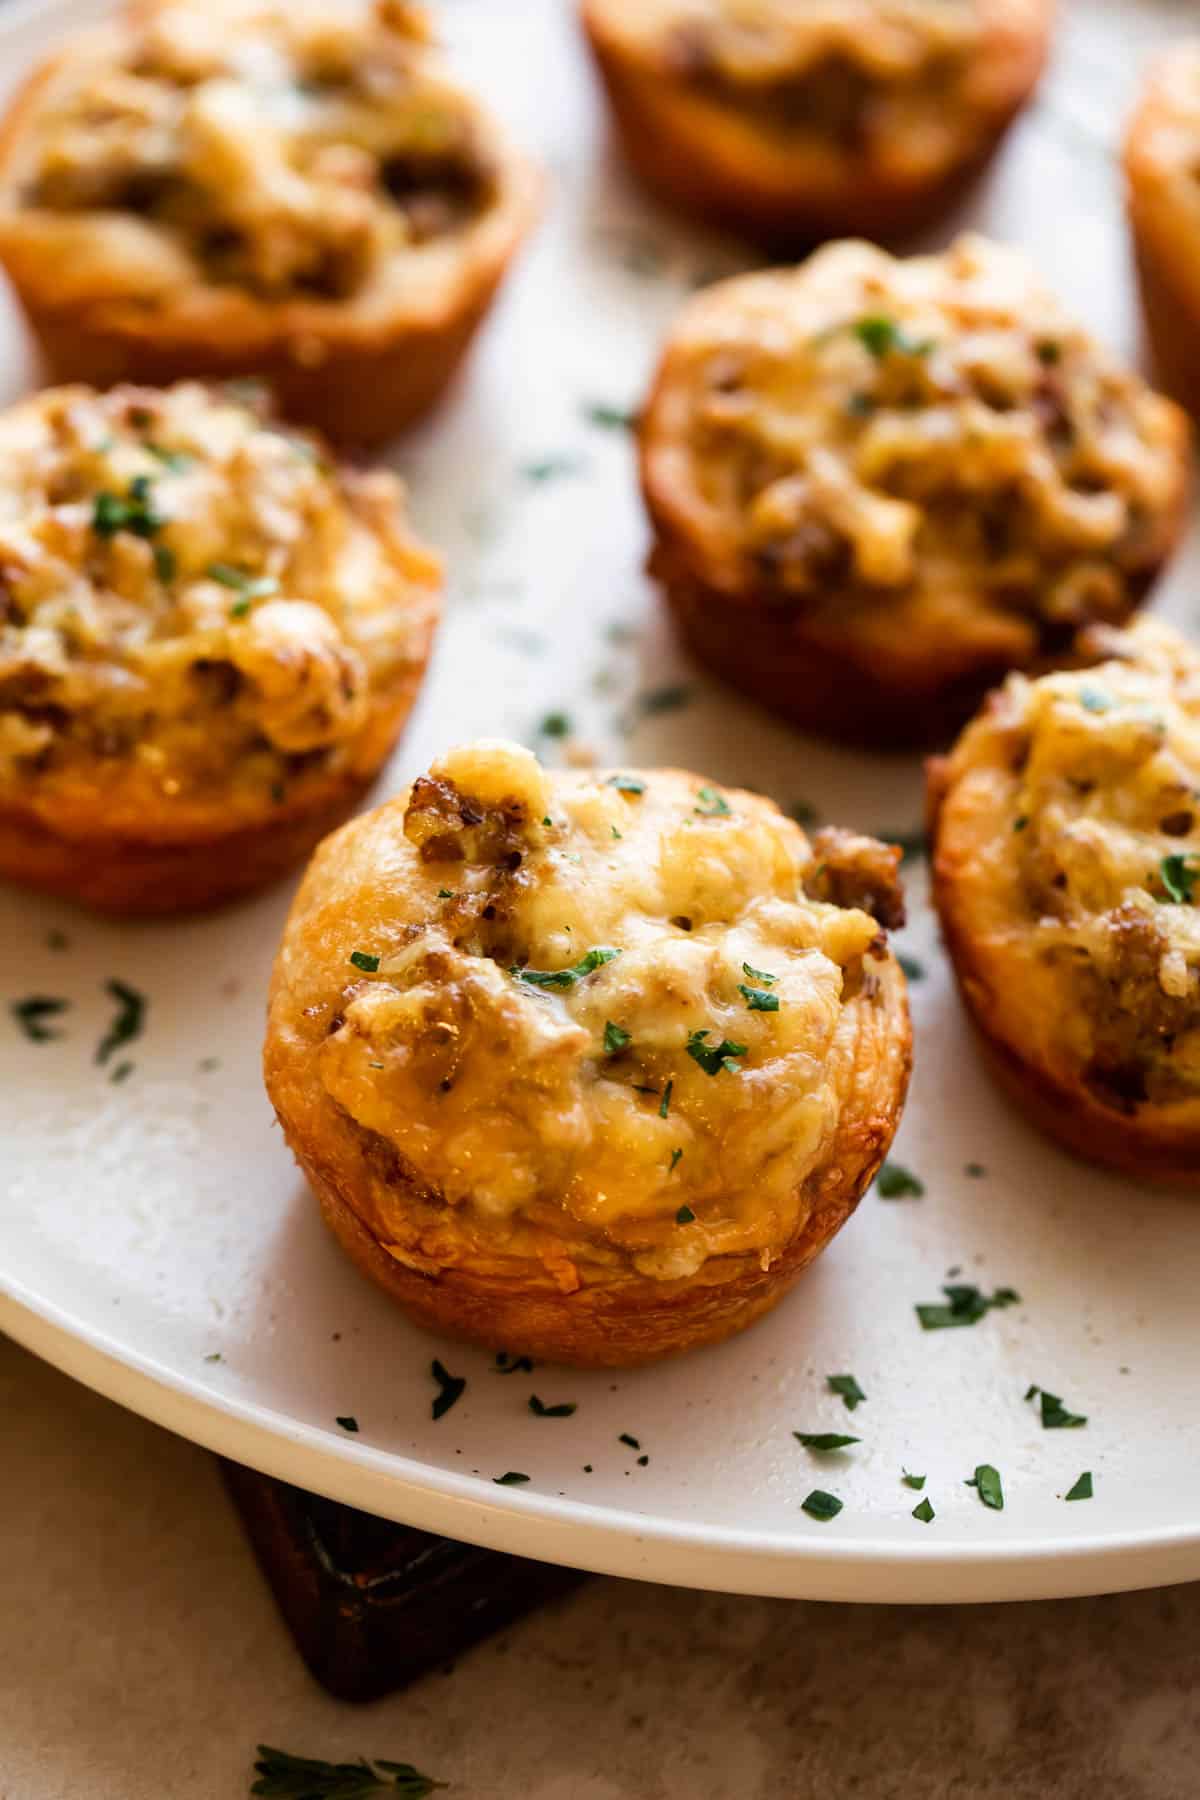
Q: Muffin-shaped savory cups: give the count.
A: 7